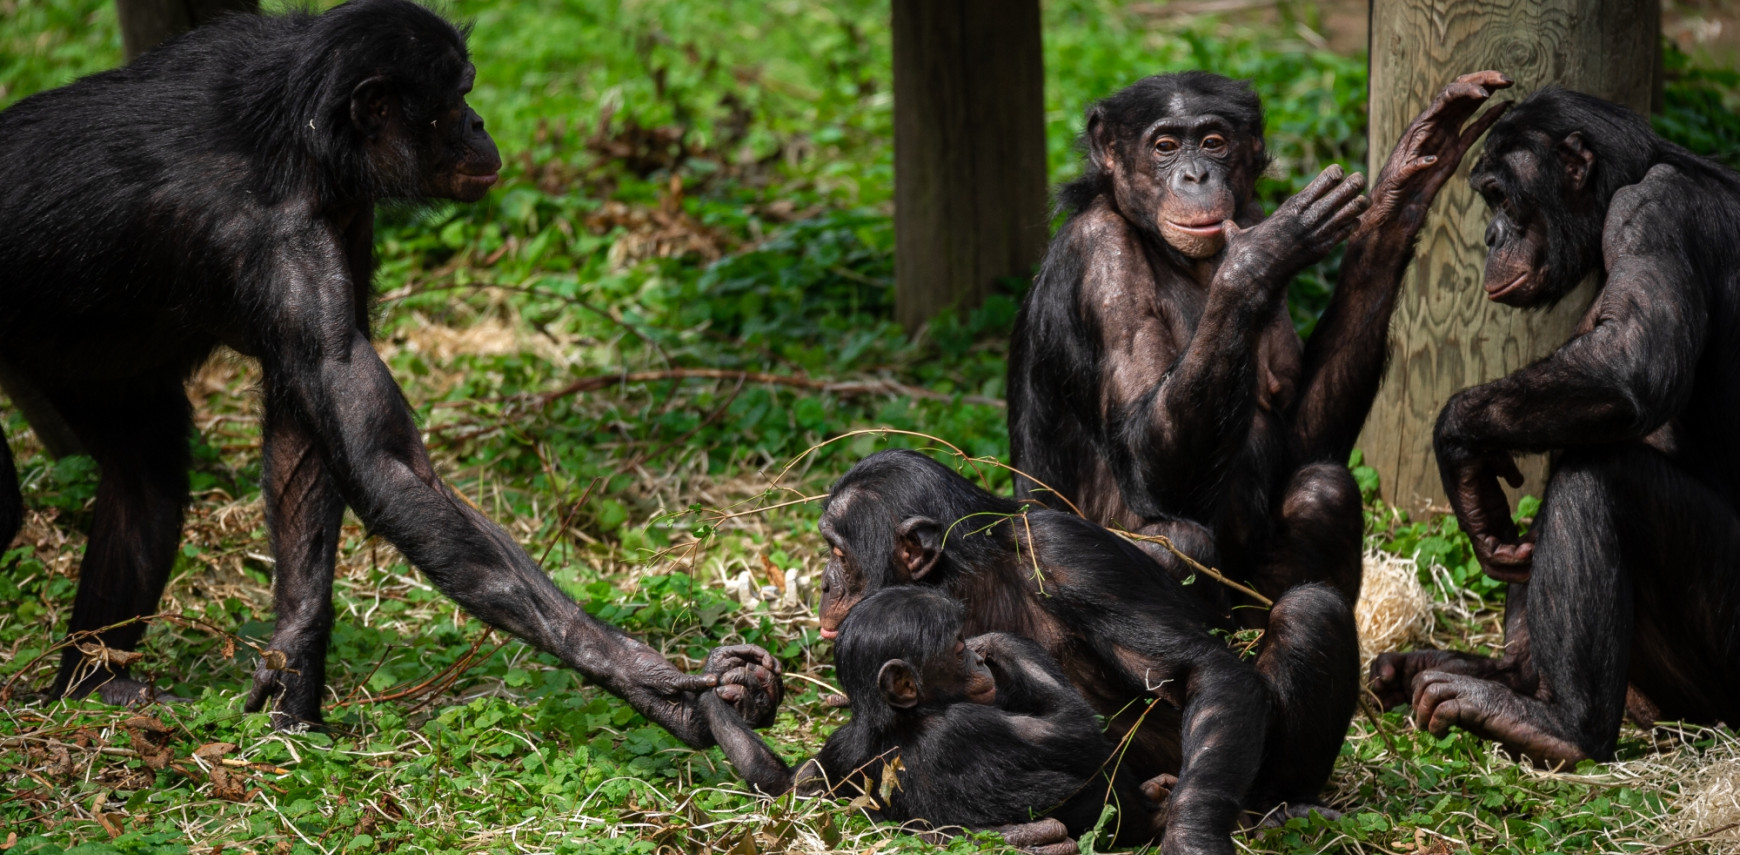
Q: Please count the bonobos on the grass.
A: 5